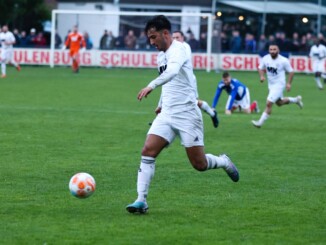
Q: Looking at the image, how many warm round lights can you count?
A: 3